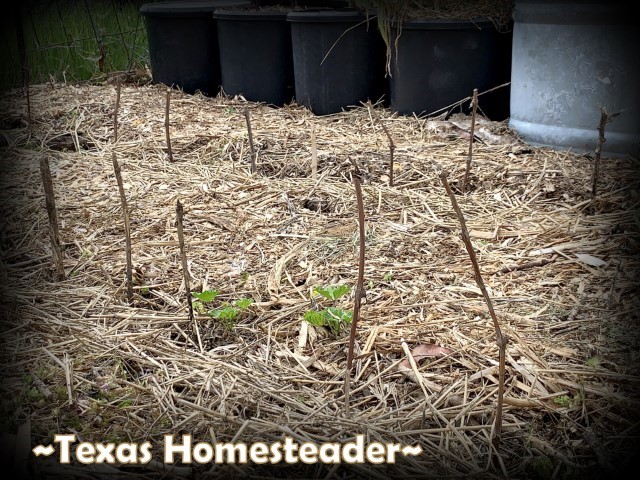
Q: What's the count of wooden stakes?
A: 13